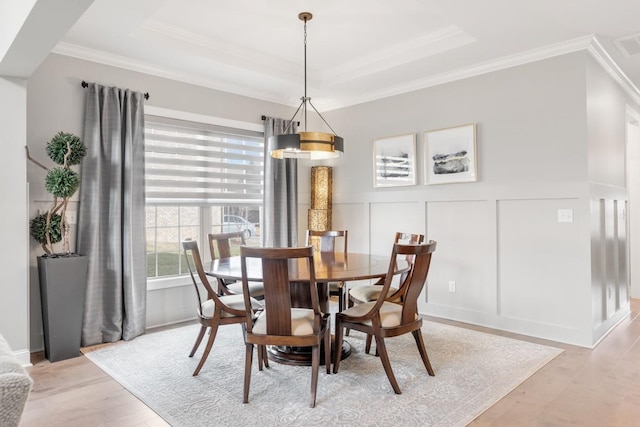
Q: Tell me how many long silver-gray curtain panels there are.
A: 2